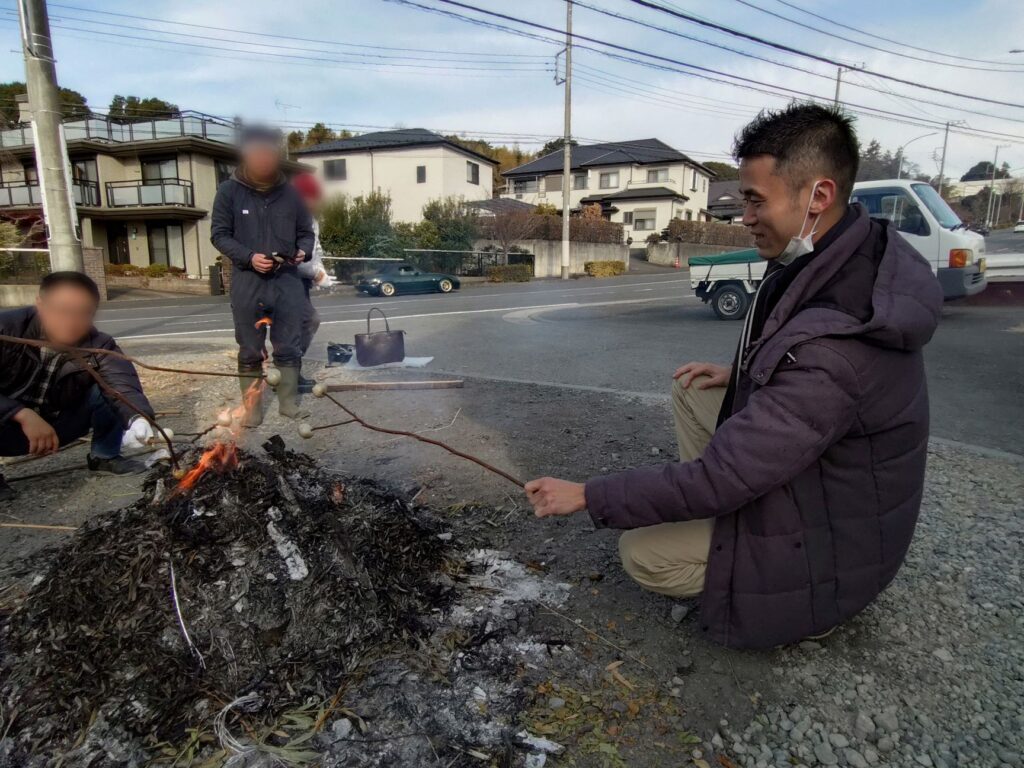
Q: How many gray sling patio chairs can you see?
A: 0